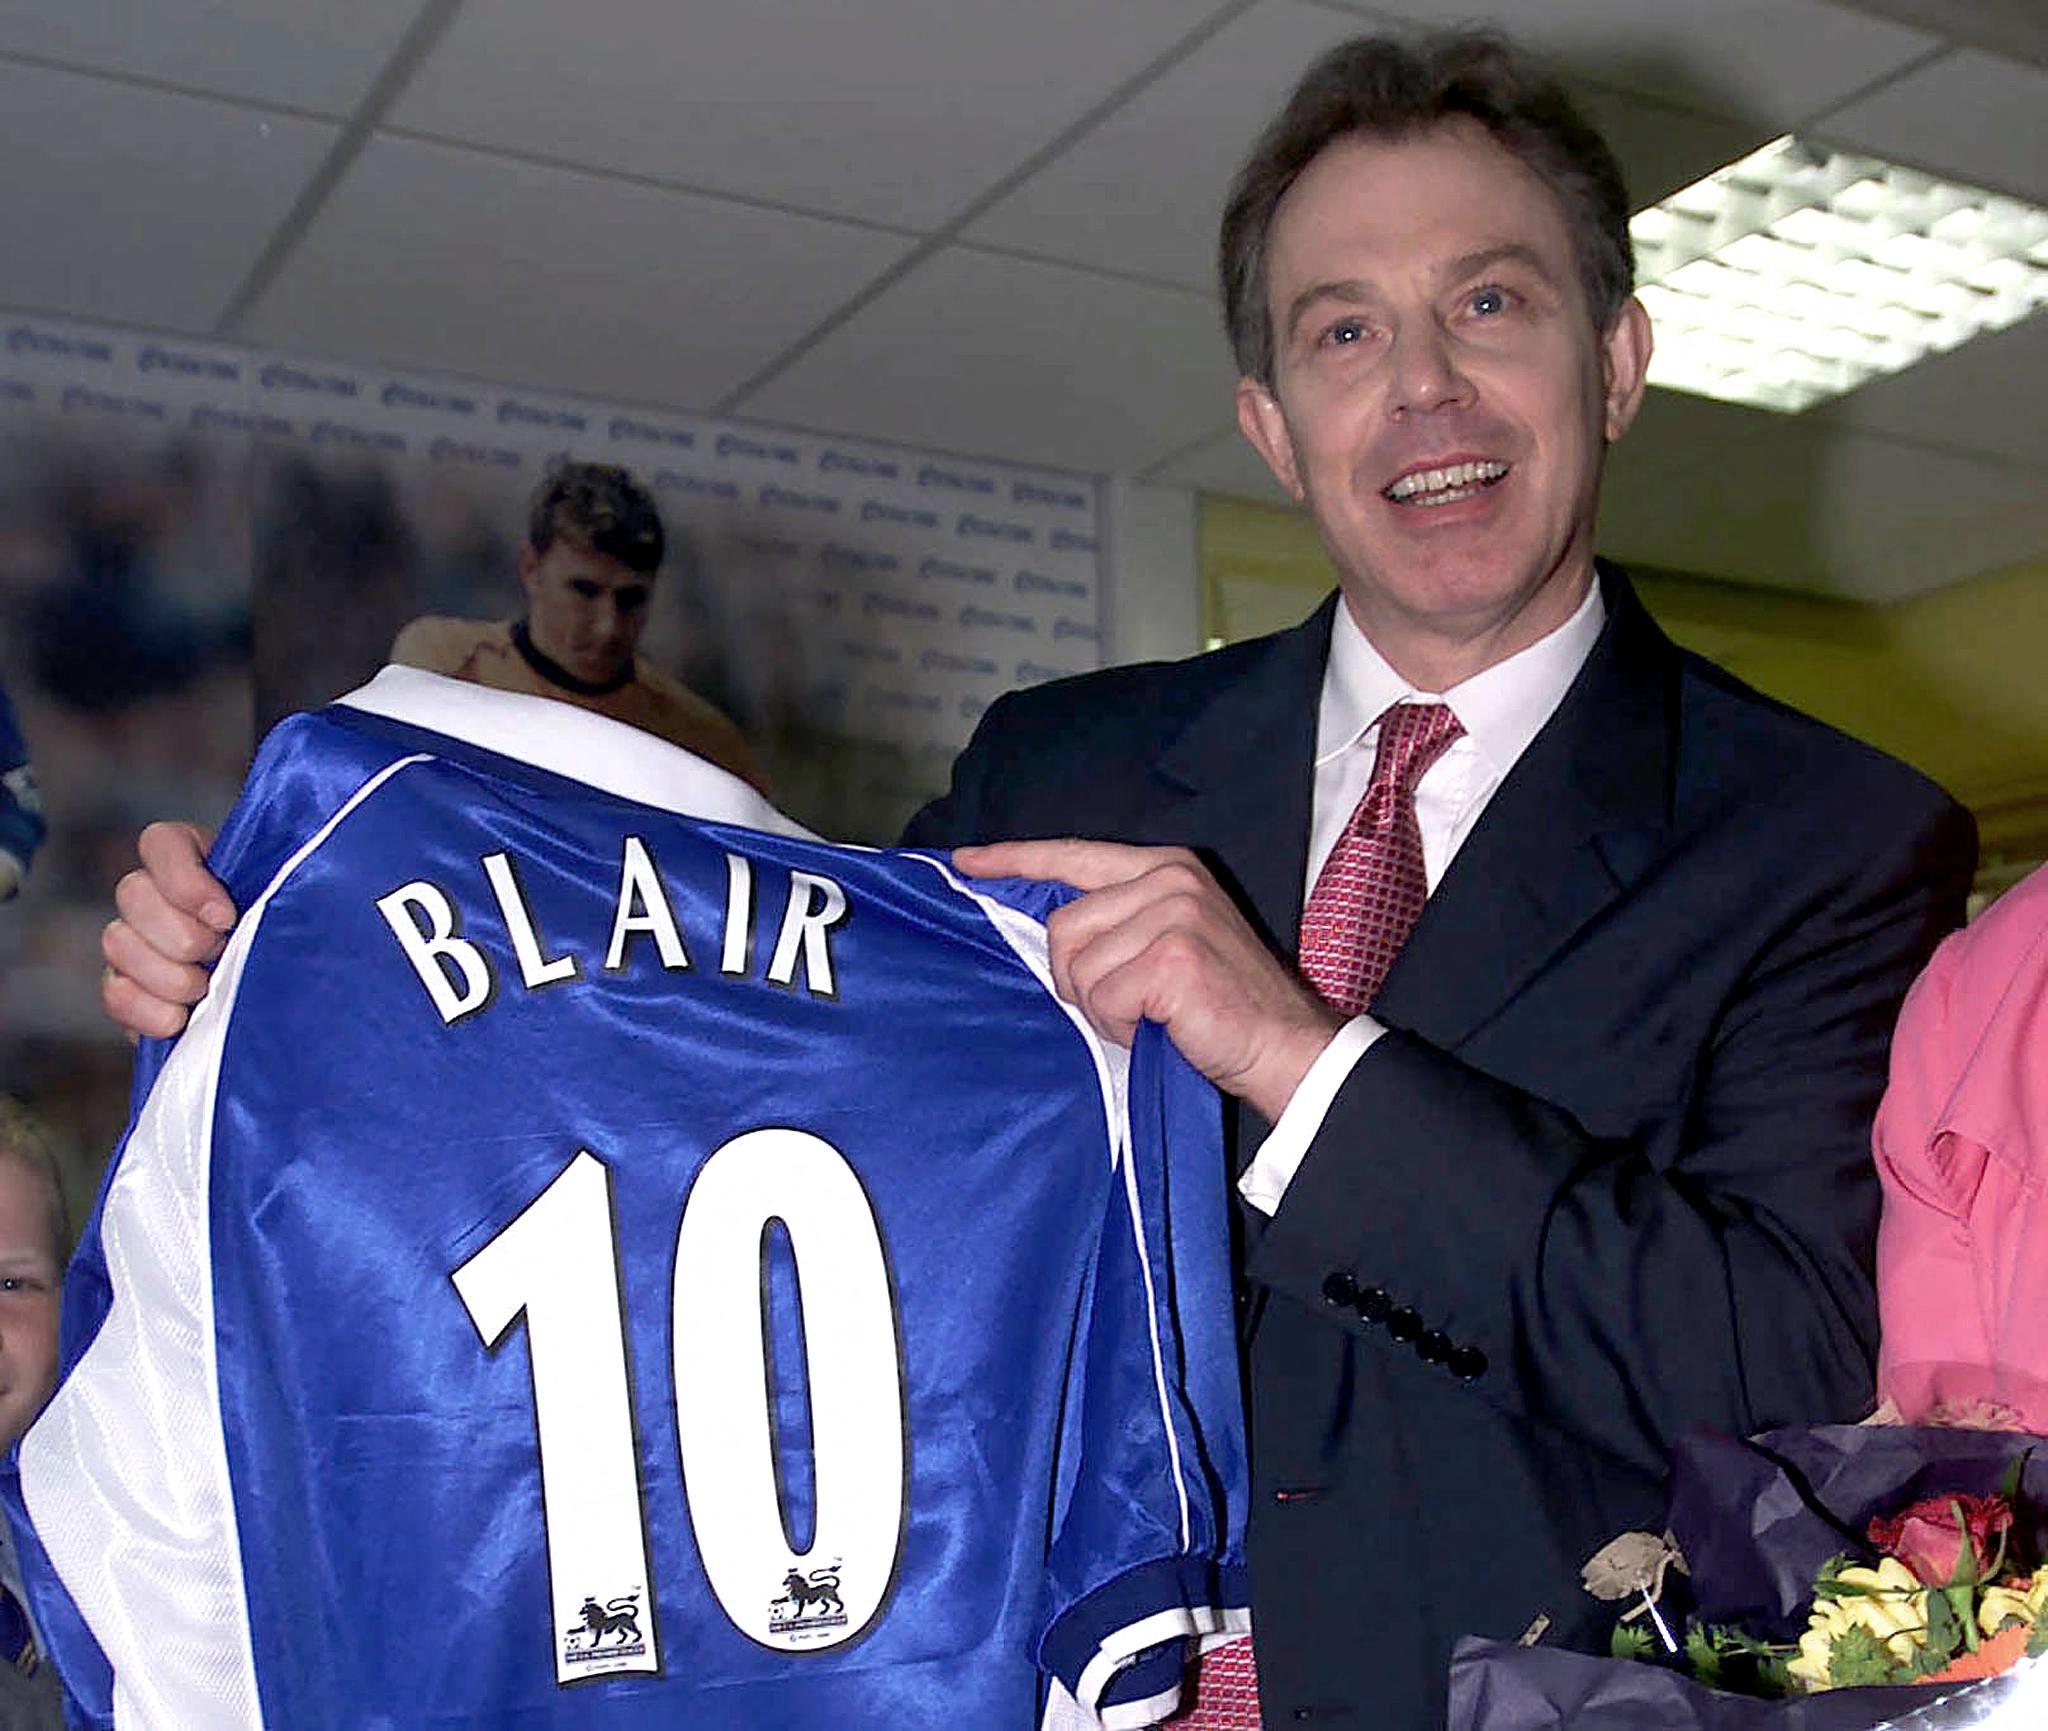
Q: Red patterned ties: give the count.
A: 1